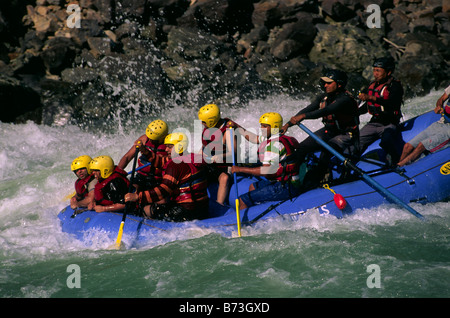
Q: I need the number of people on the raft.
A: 9